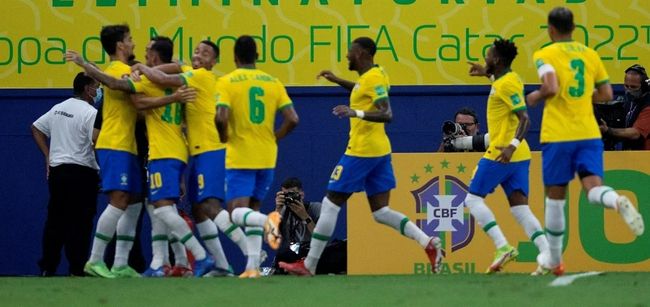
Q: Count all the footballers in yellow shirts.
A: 7